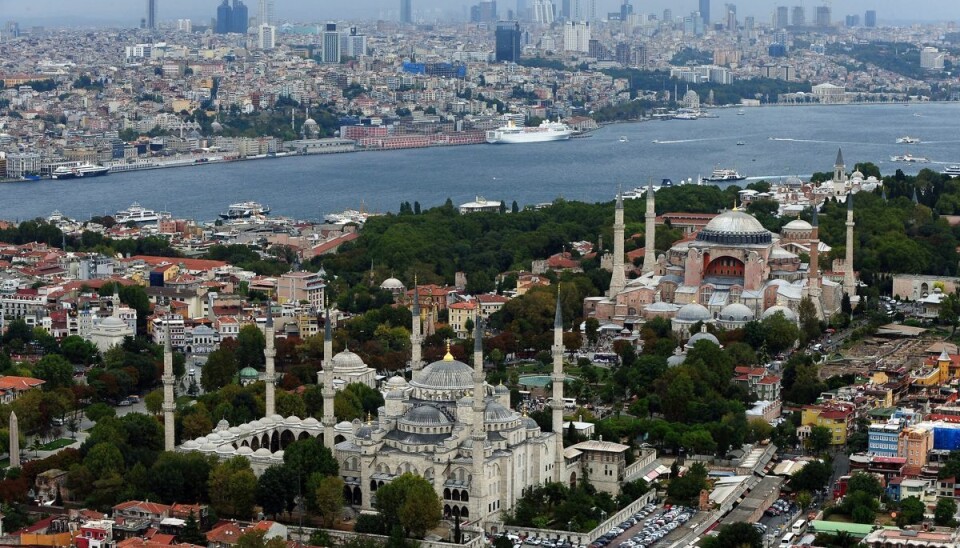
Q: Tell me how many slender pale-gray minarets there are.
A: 9